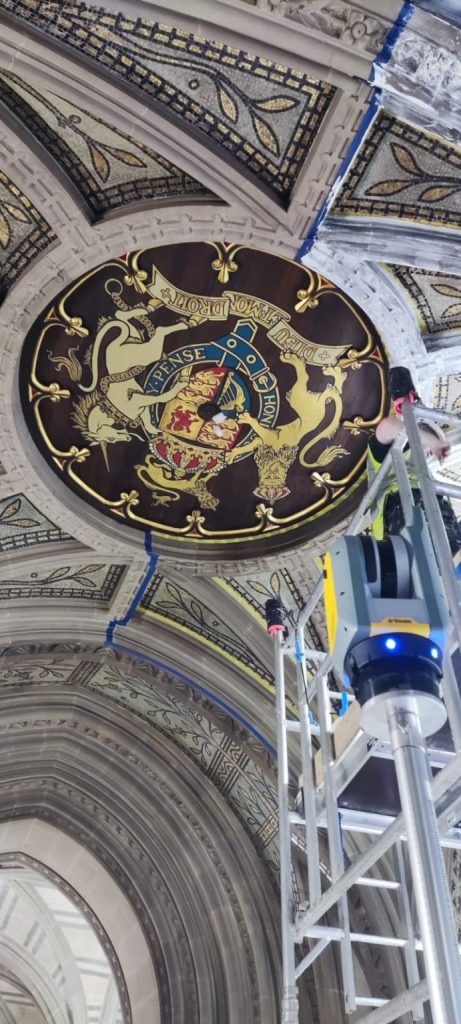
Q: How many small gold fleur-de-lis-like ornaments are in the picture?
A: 12